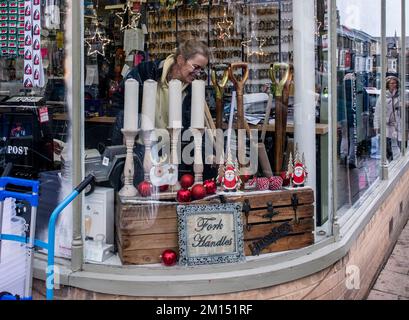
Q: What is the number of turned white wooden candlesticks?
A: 4